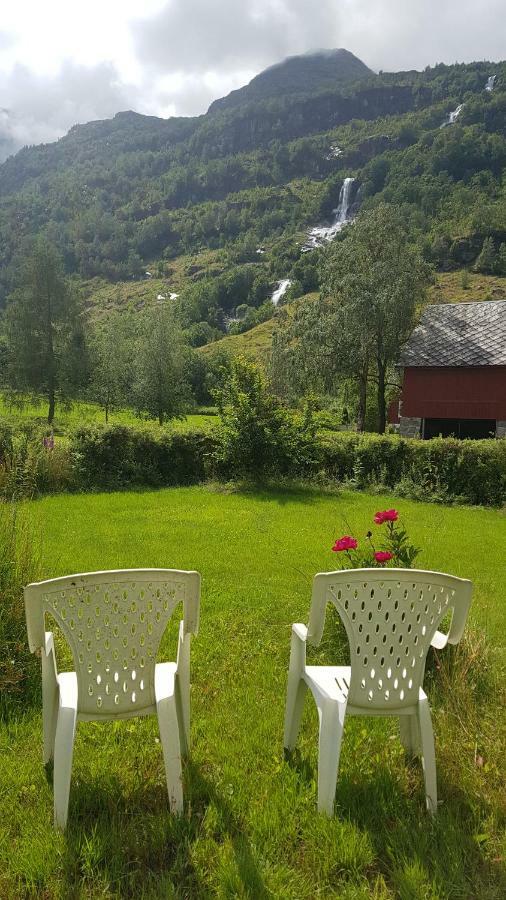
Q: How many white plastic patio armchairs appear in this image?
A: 2